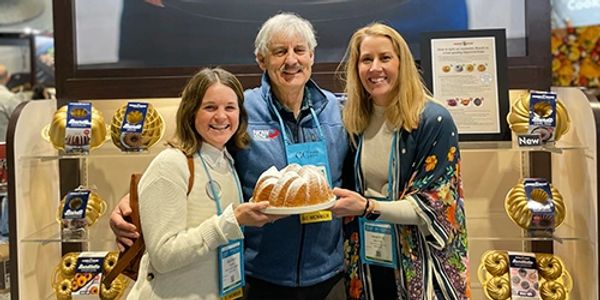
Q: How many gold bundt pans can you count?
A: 7